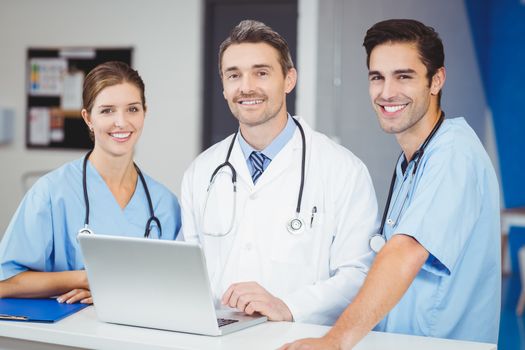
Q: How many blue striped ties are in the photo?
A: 1